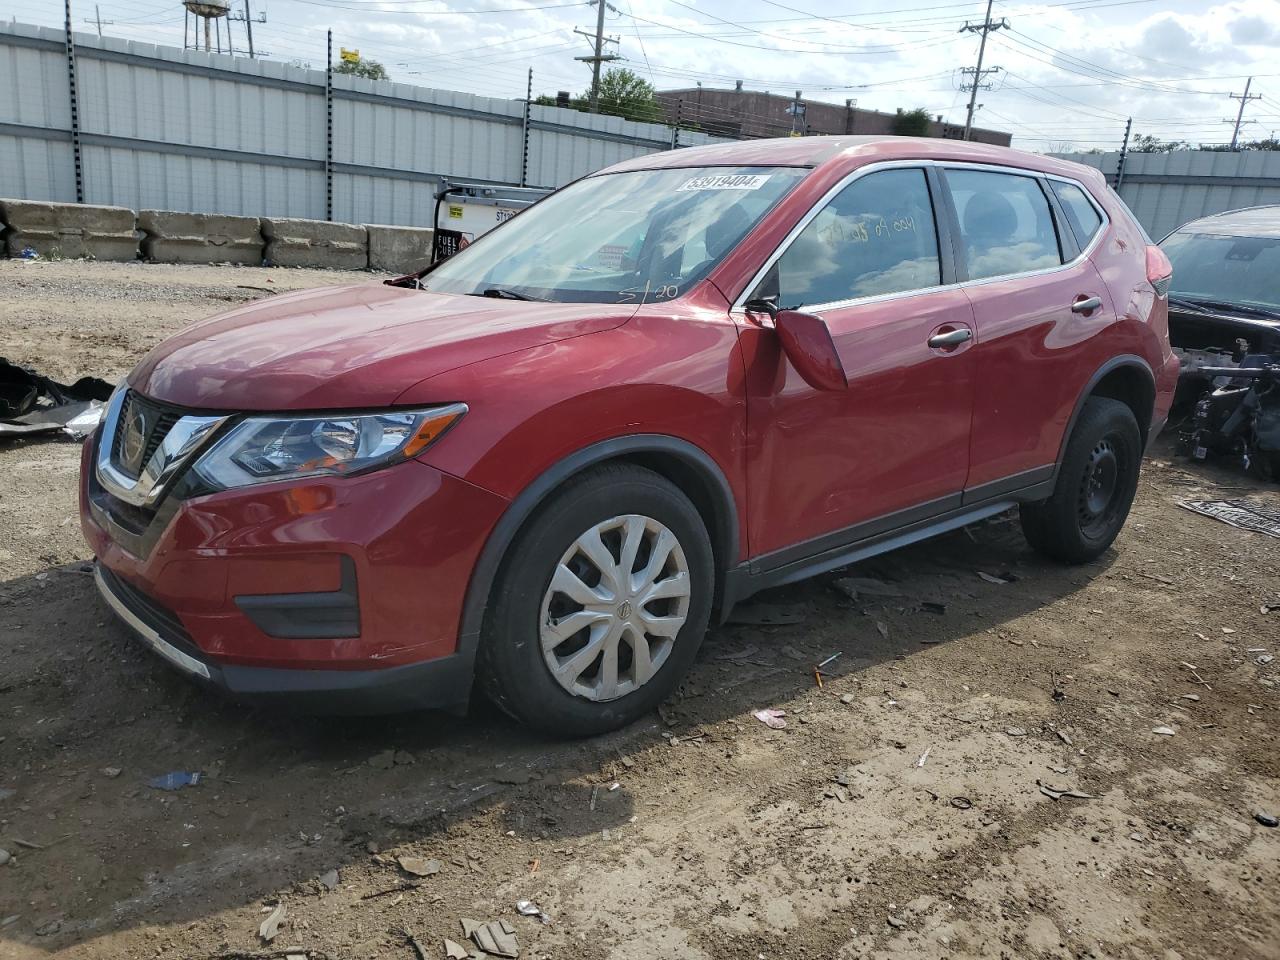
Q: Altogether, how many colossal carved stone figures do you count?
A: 0